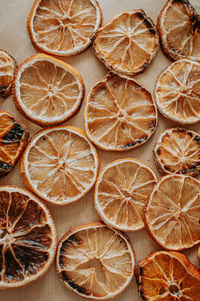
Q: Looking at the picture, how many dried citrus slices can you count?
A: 15